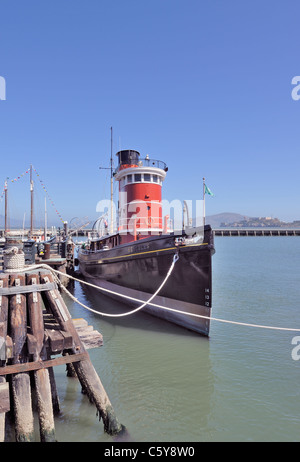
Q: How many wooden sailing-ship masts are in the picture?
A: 2